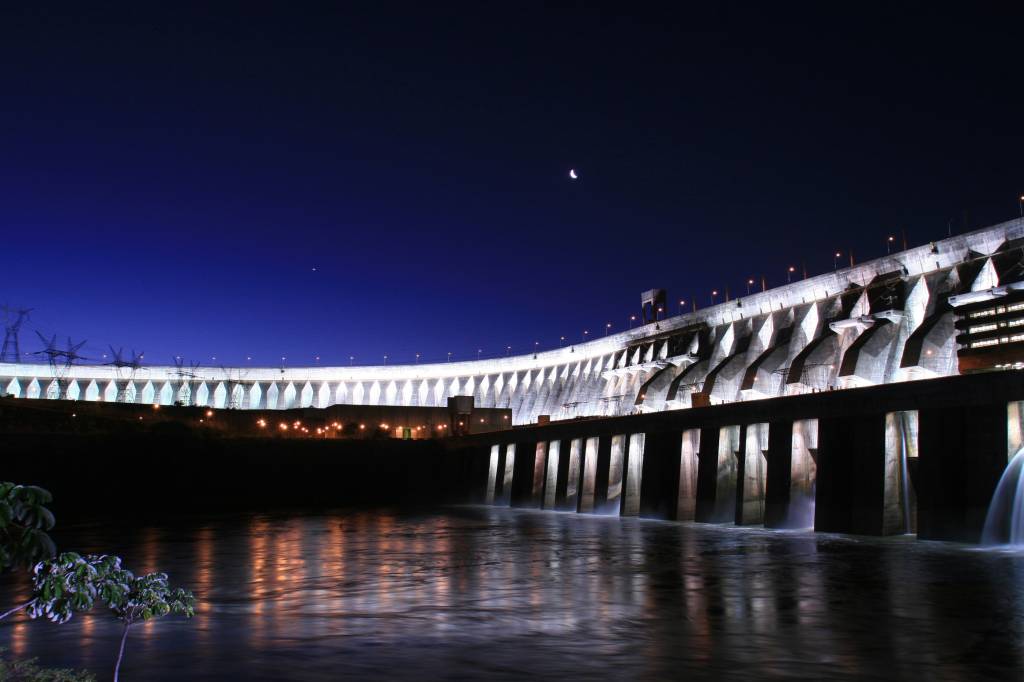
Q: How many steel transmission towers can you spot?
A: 5